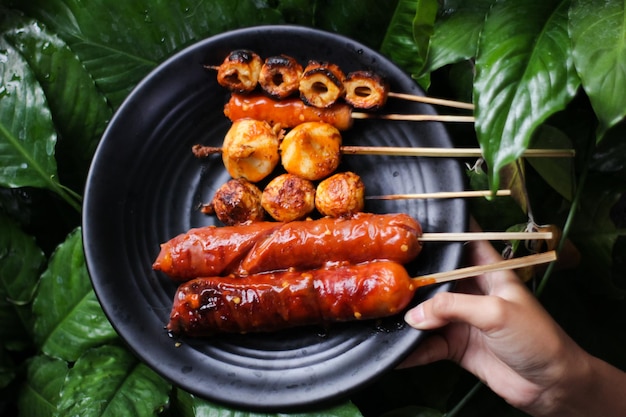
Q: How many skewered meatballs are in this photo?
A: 5